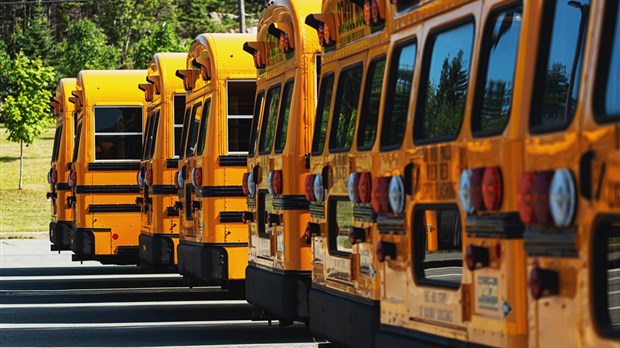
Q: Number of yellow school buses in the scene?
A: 8